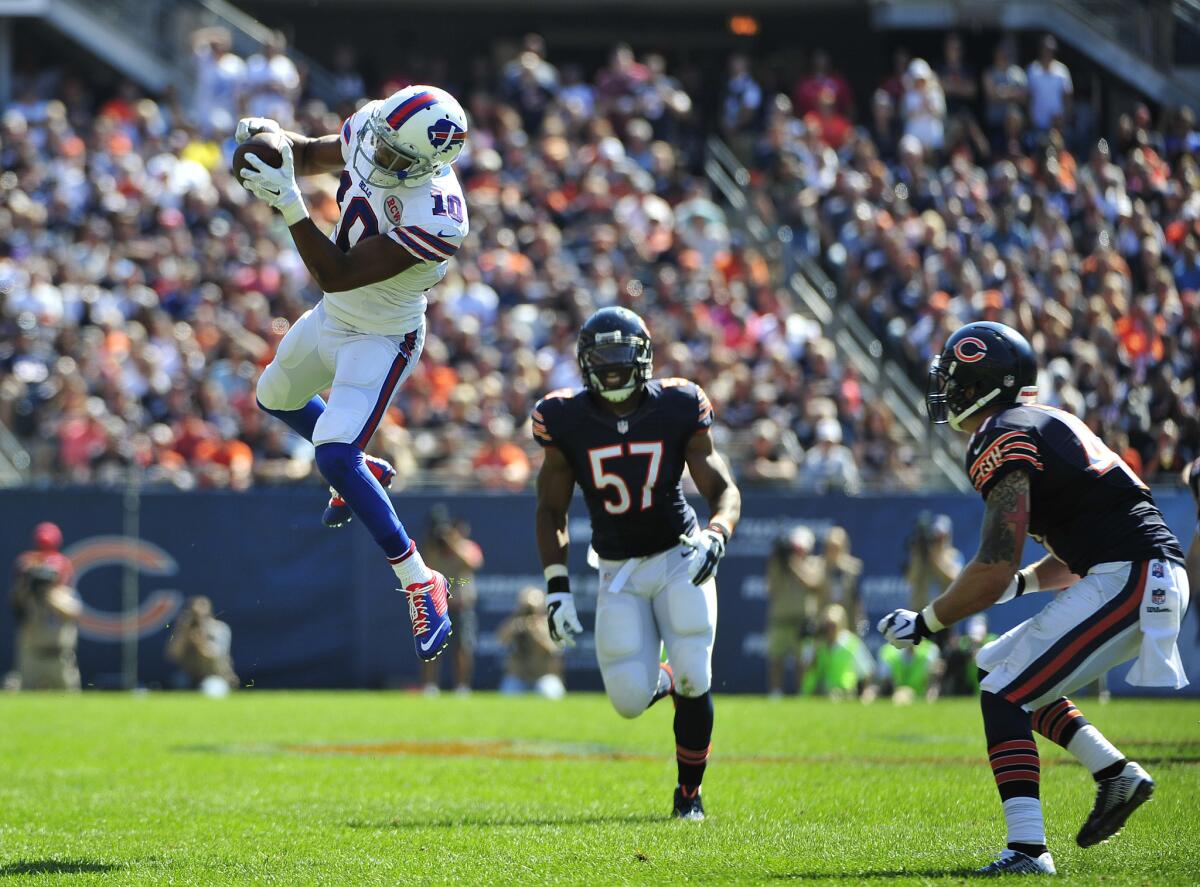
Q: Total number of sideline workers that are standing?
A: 5